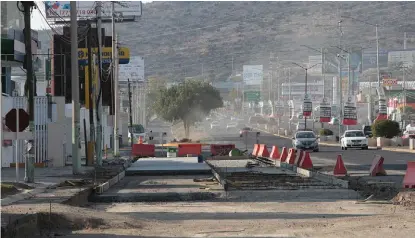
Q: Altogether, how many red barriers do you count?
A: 13